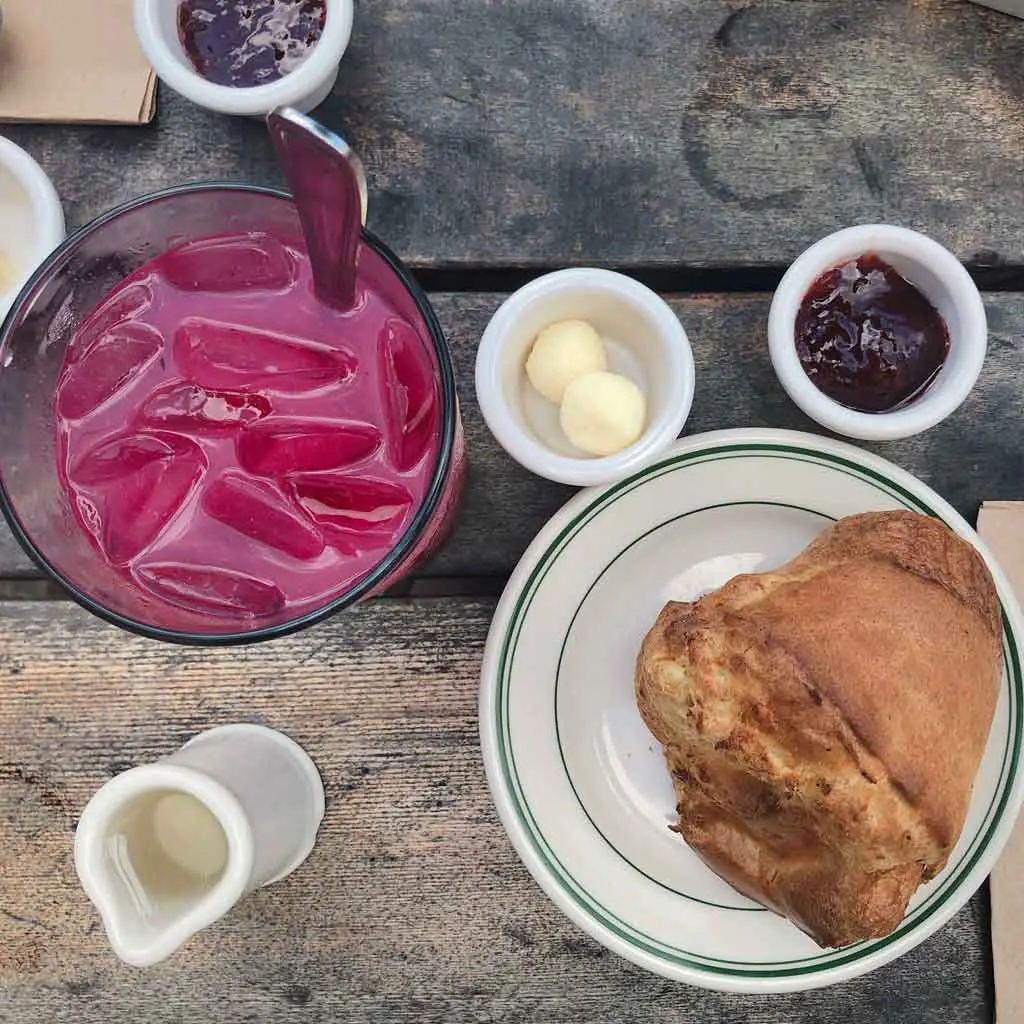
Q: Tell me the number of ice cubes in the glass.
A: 12